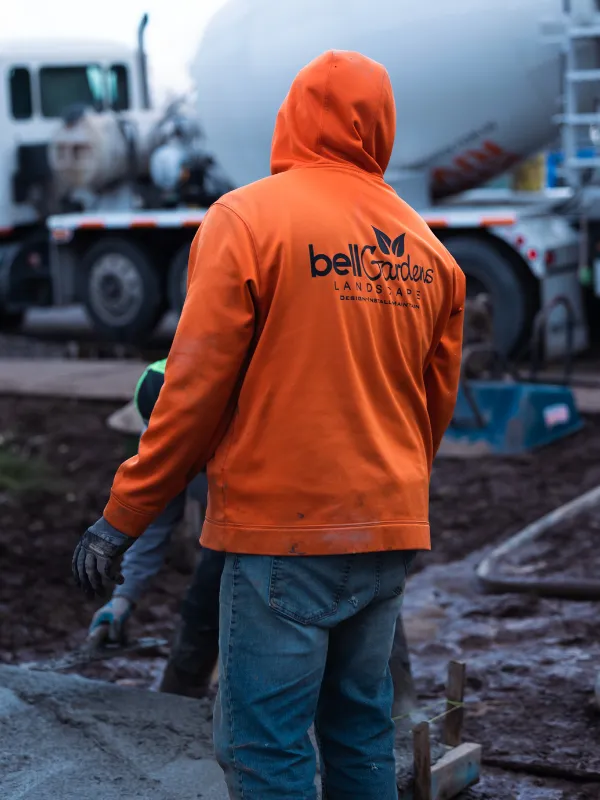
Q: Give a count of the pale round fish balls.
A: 0